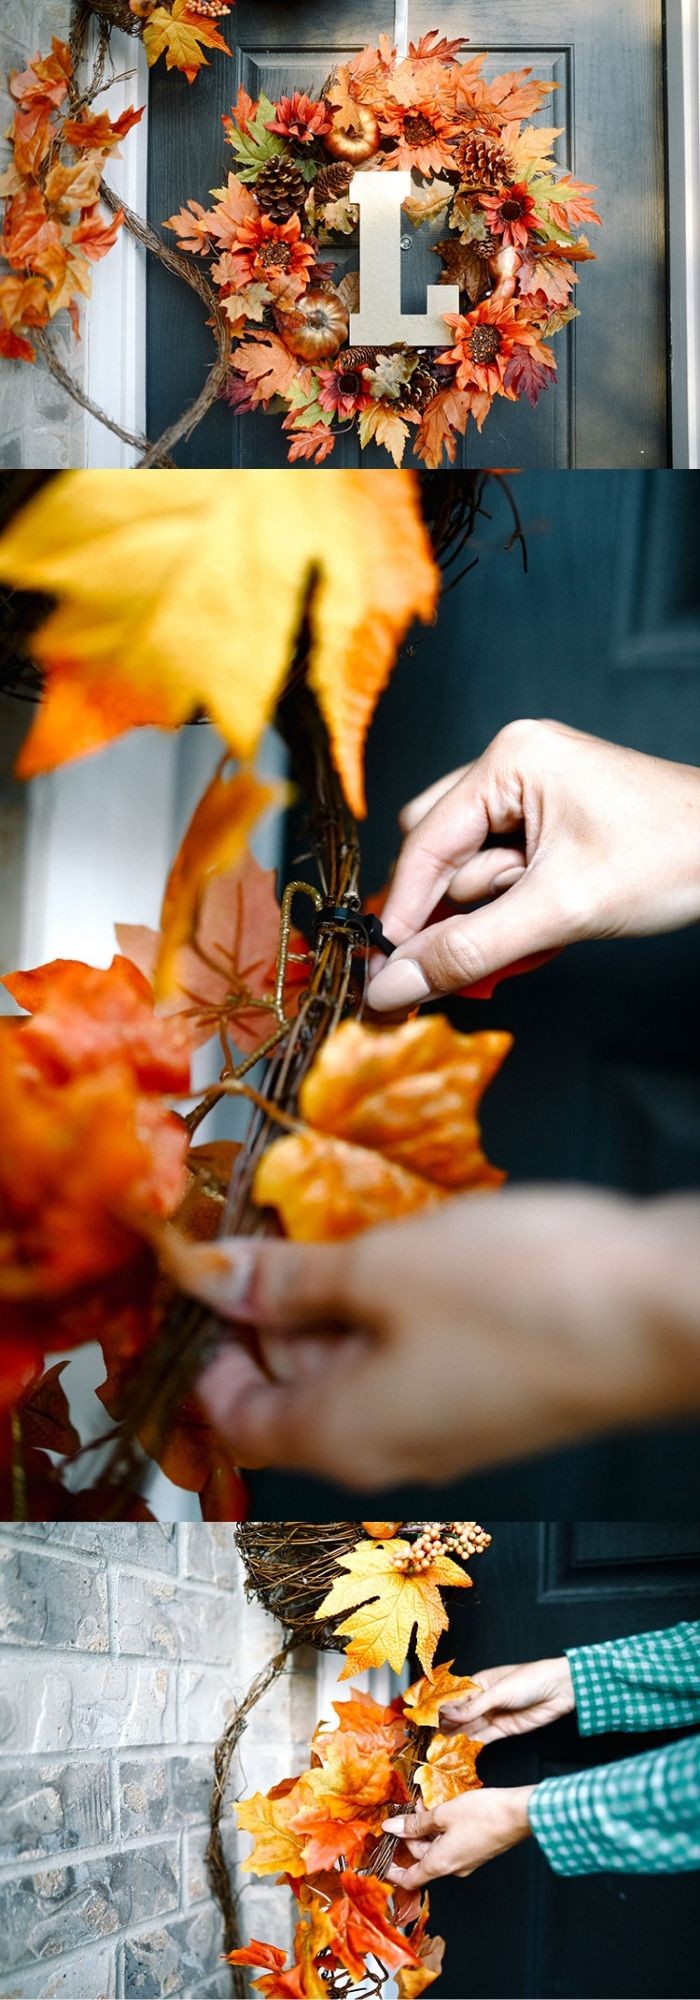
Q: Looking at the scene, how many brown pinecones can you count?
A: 6